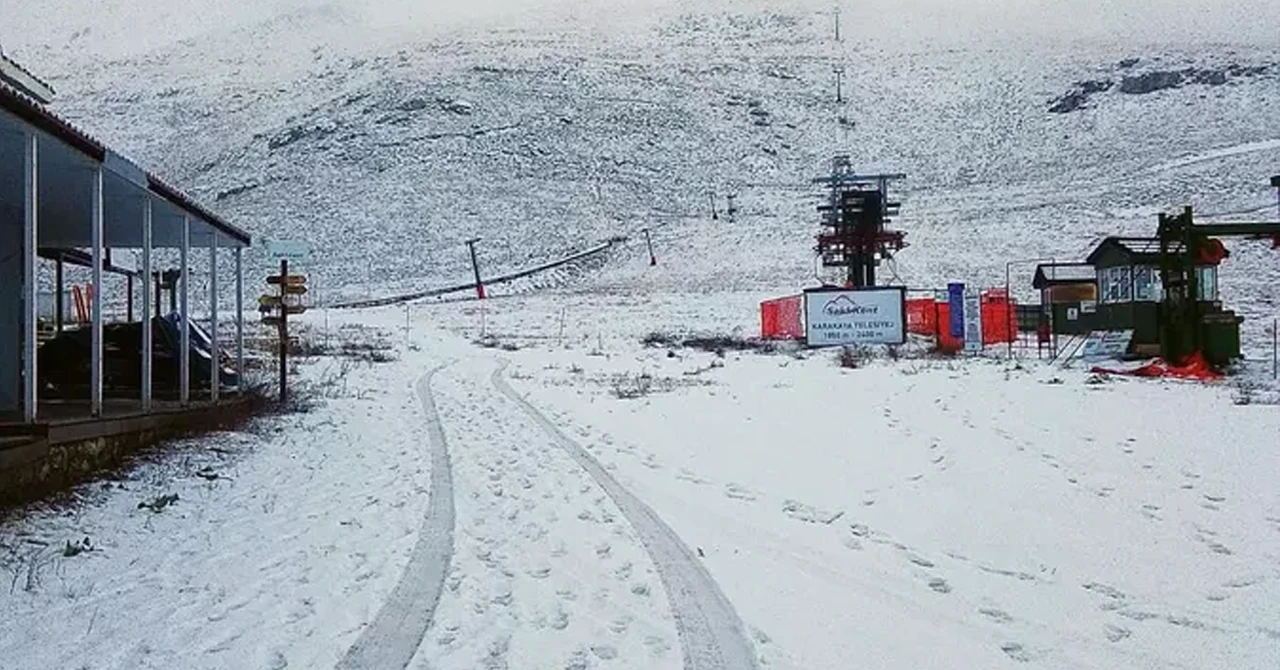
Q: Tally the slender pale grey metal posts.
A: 6